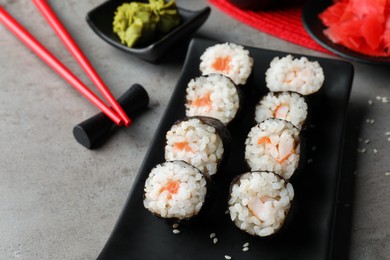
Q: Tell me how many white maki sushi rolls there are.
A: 8